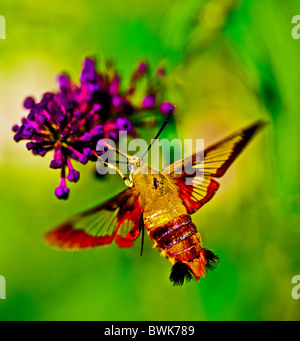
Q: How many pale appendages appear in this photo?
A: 2